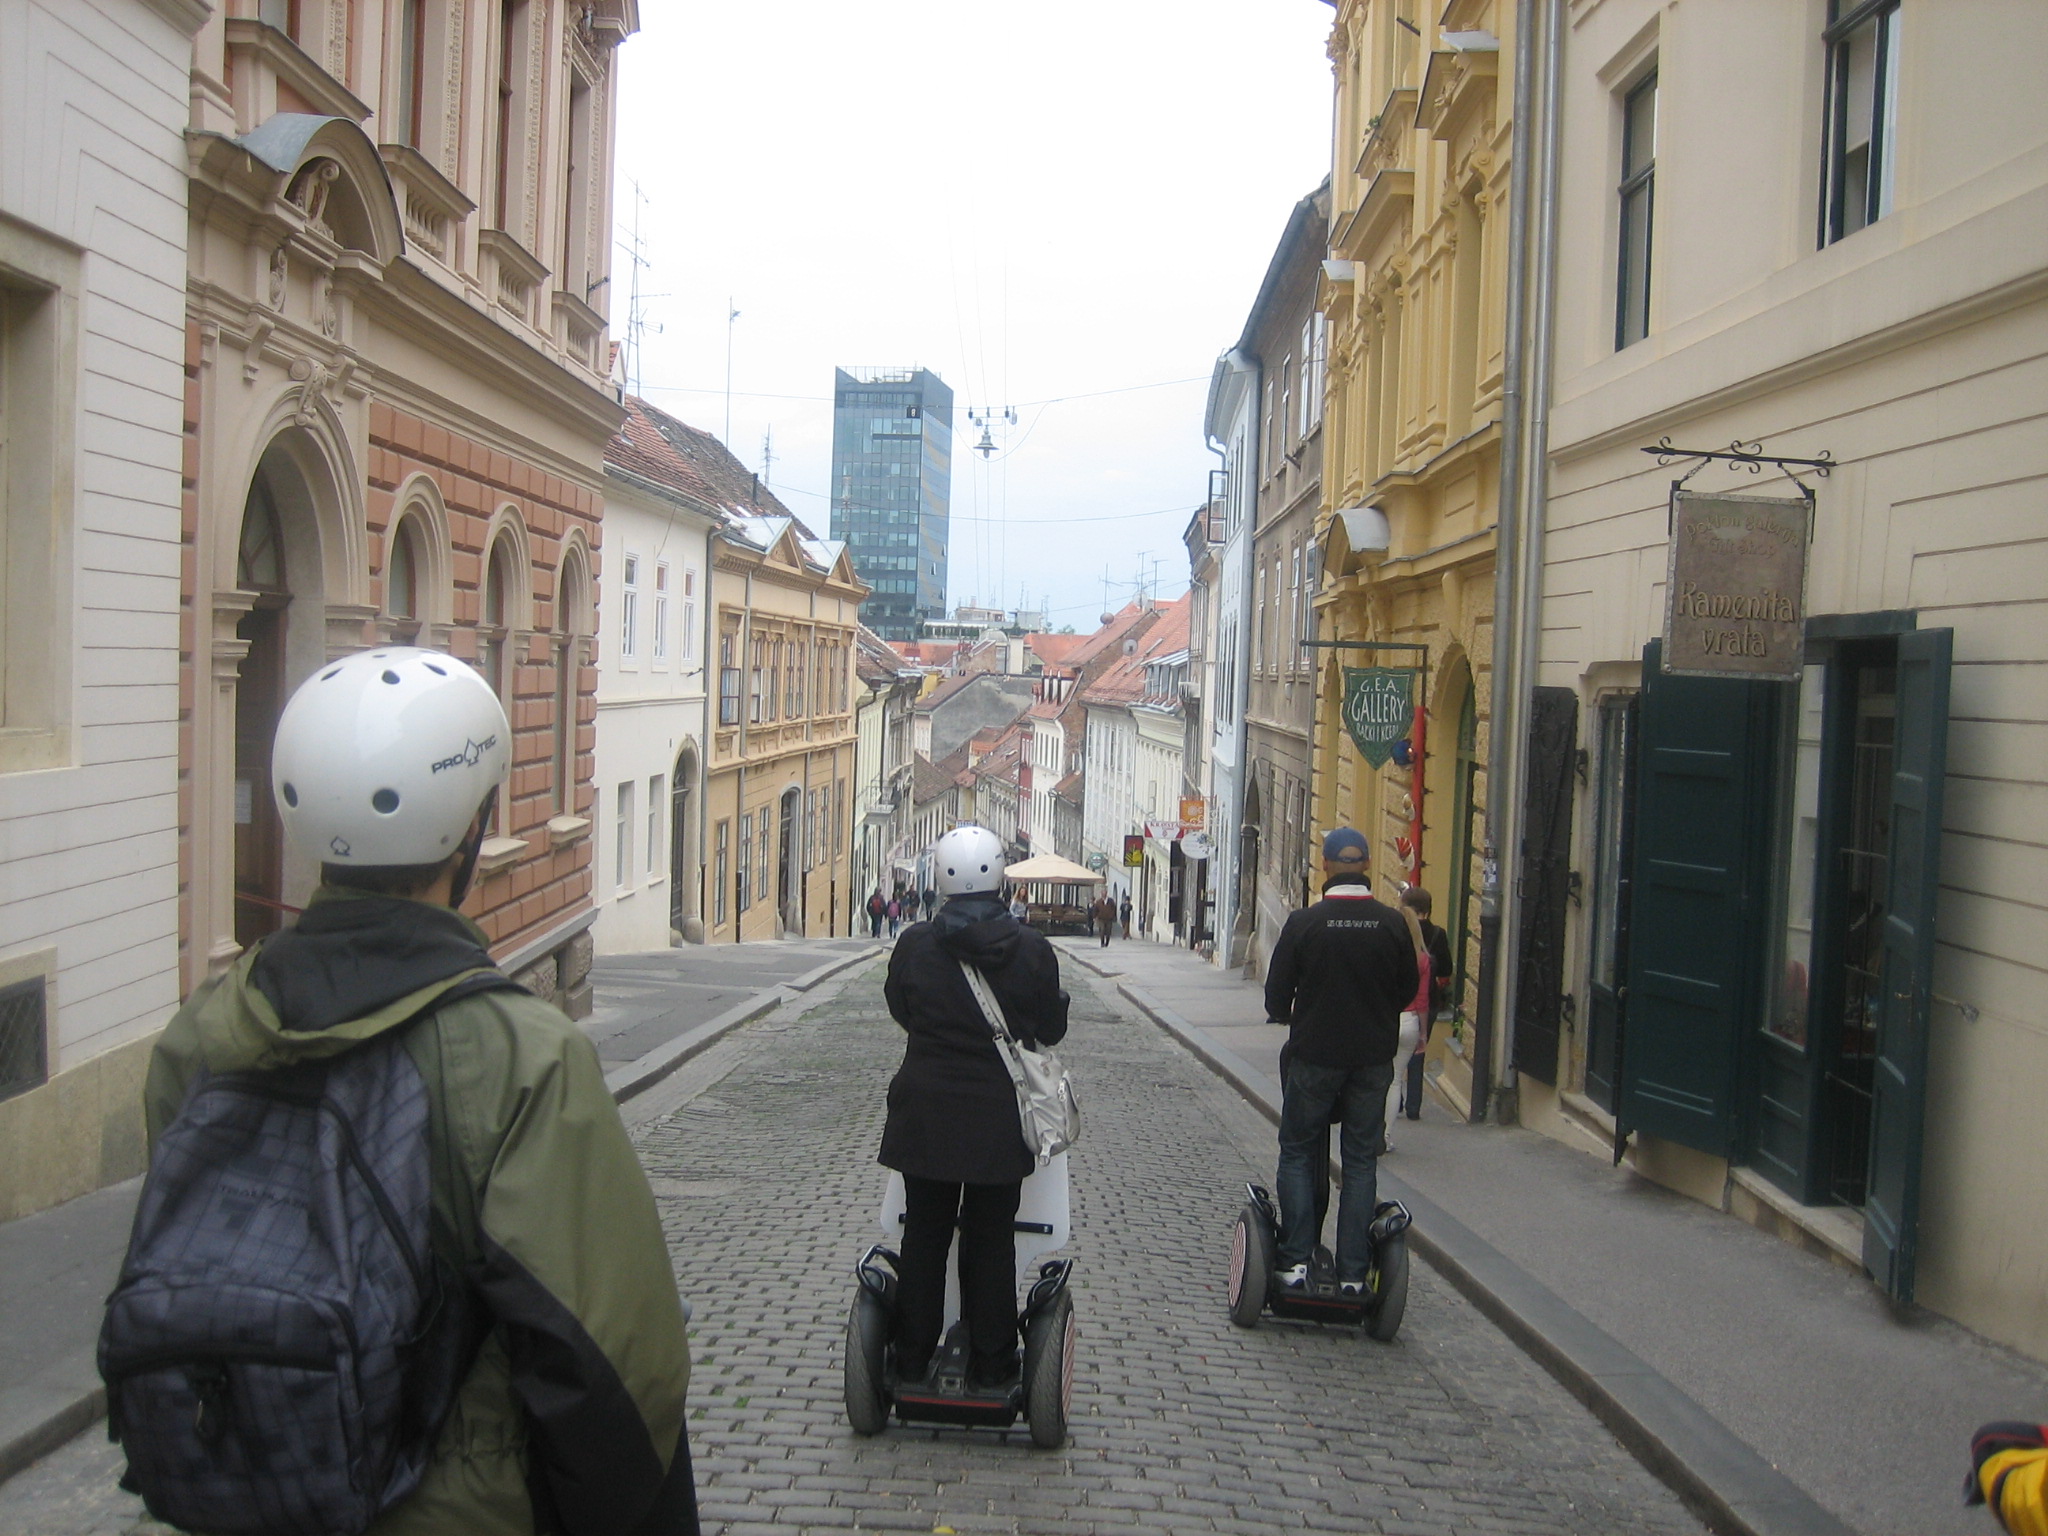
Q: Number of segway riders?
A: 3